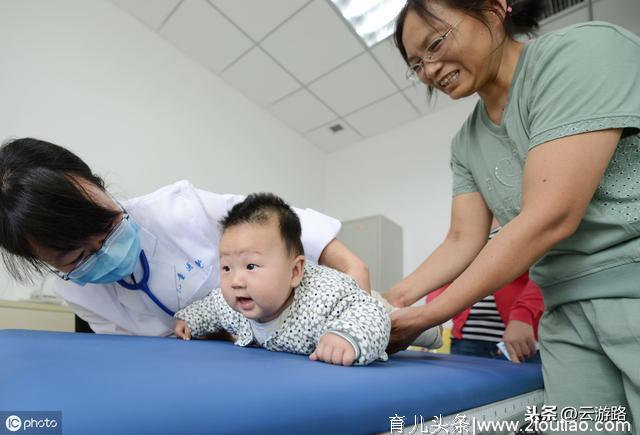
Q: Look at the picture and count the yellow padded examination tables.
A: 0